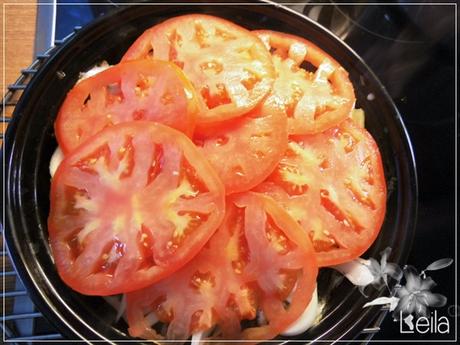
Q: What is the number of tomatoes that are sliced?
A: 7